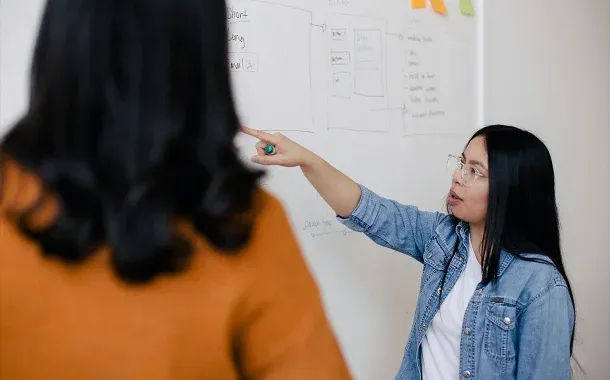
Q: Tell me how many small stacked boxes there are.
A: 3